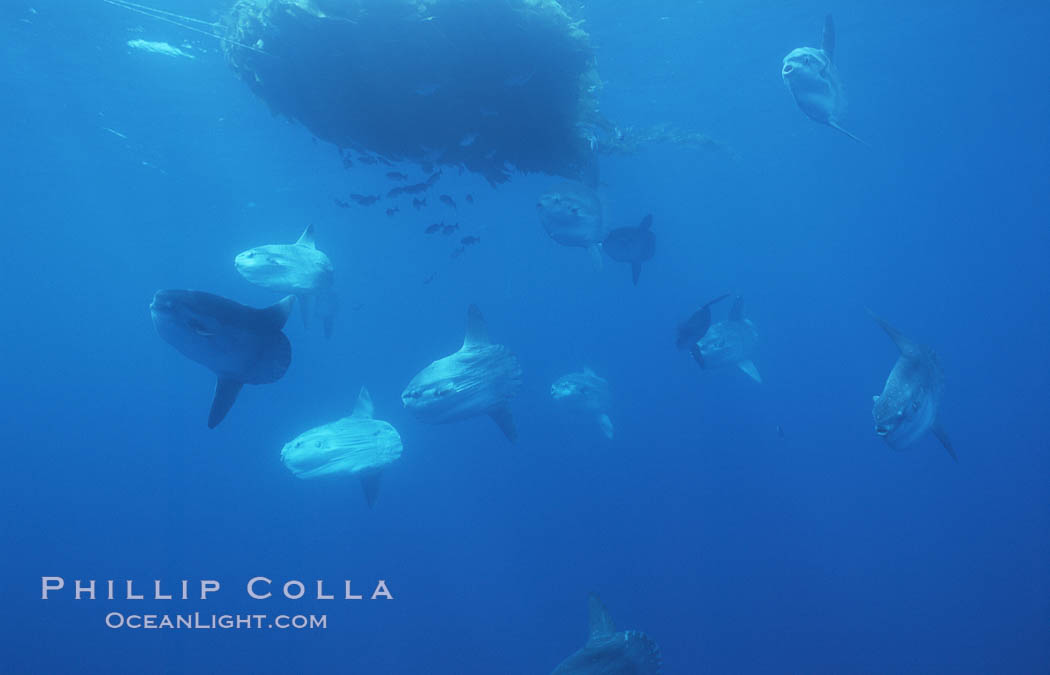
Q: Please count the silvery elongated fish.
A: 0